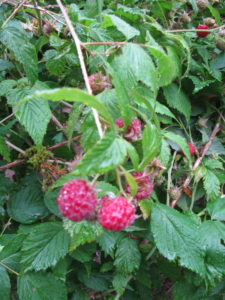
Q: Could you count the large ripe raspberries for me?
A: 2